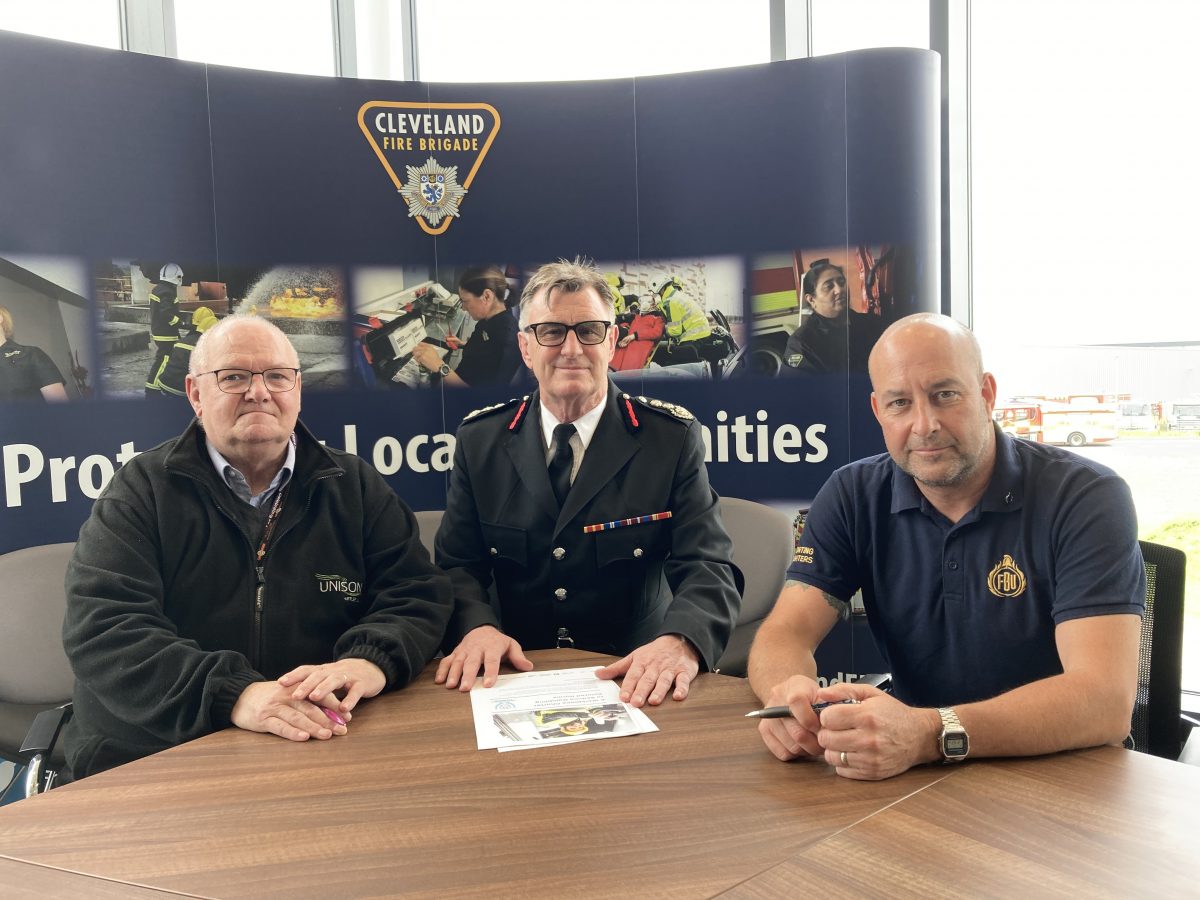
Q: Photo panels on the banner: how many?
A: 5